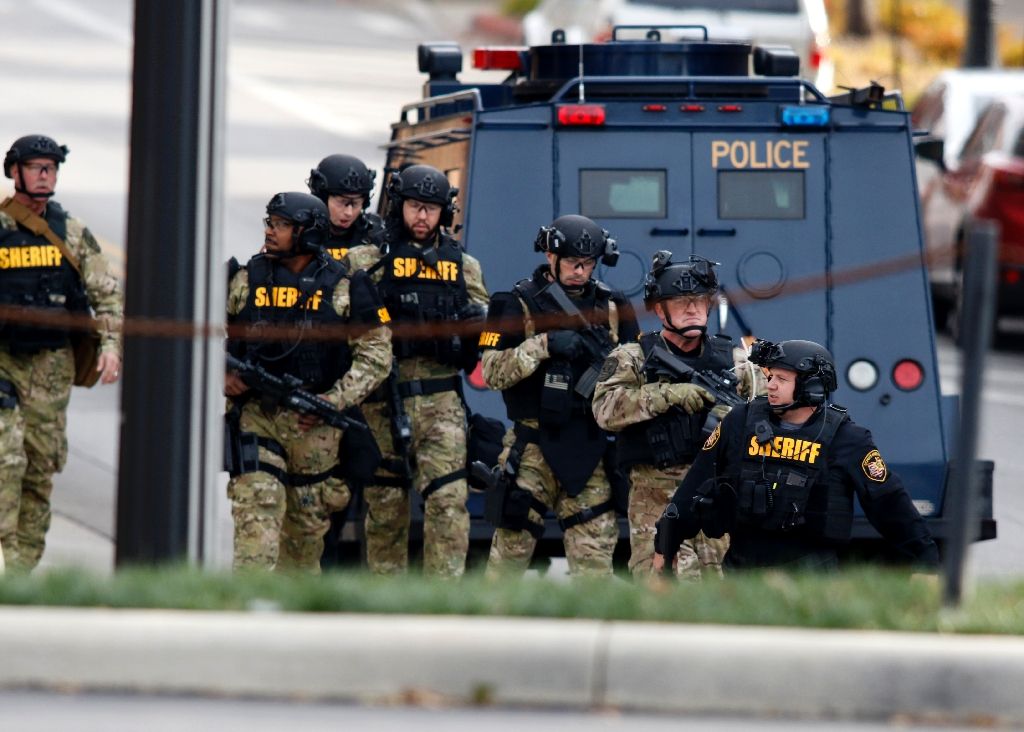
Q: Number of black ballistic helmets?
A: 7